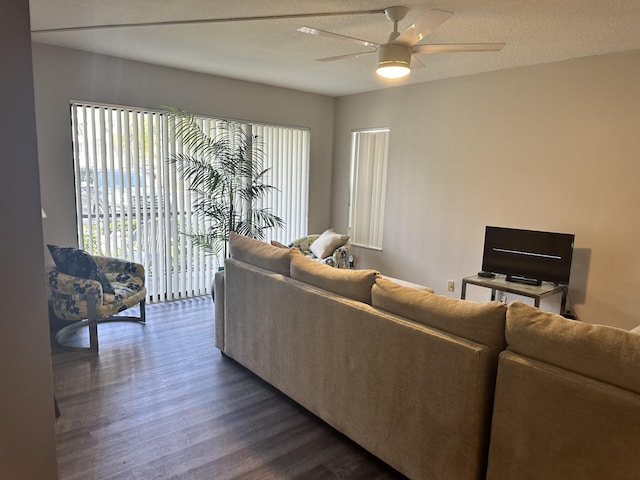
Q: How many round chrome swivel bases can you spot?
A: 0